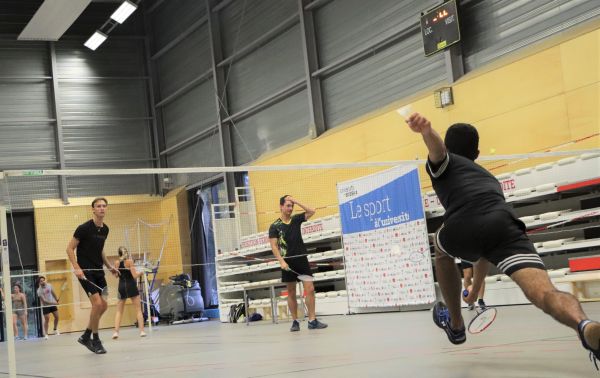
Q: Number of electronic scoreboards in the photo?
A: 1